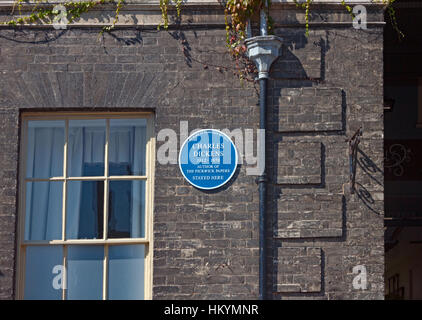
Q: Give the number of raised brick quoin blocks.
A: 5